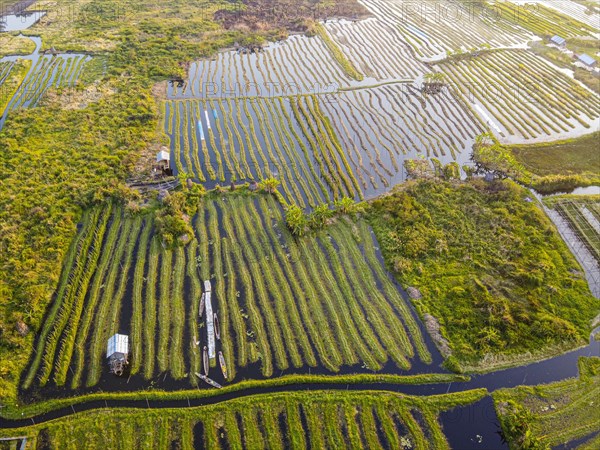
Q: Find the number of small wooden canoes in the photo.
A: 5